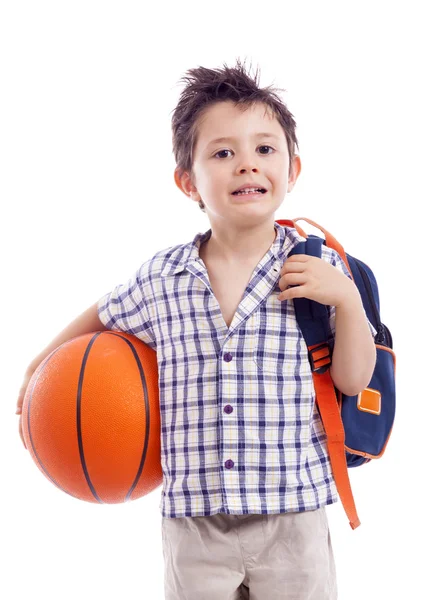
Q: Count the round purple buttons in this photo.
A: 3